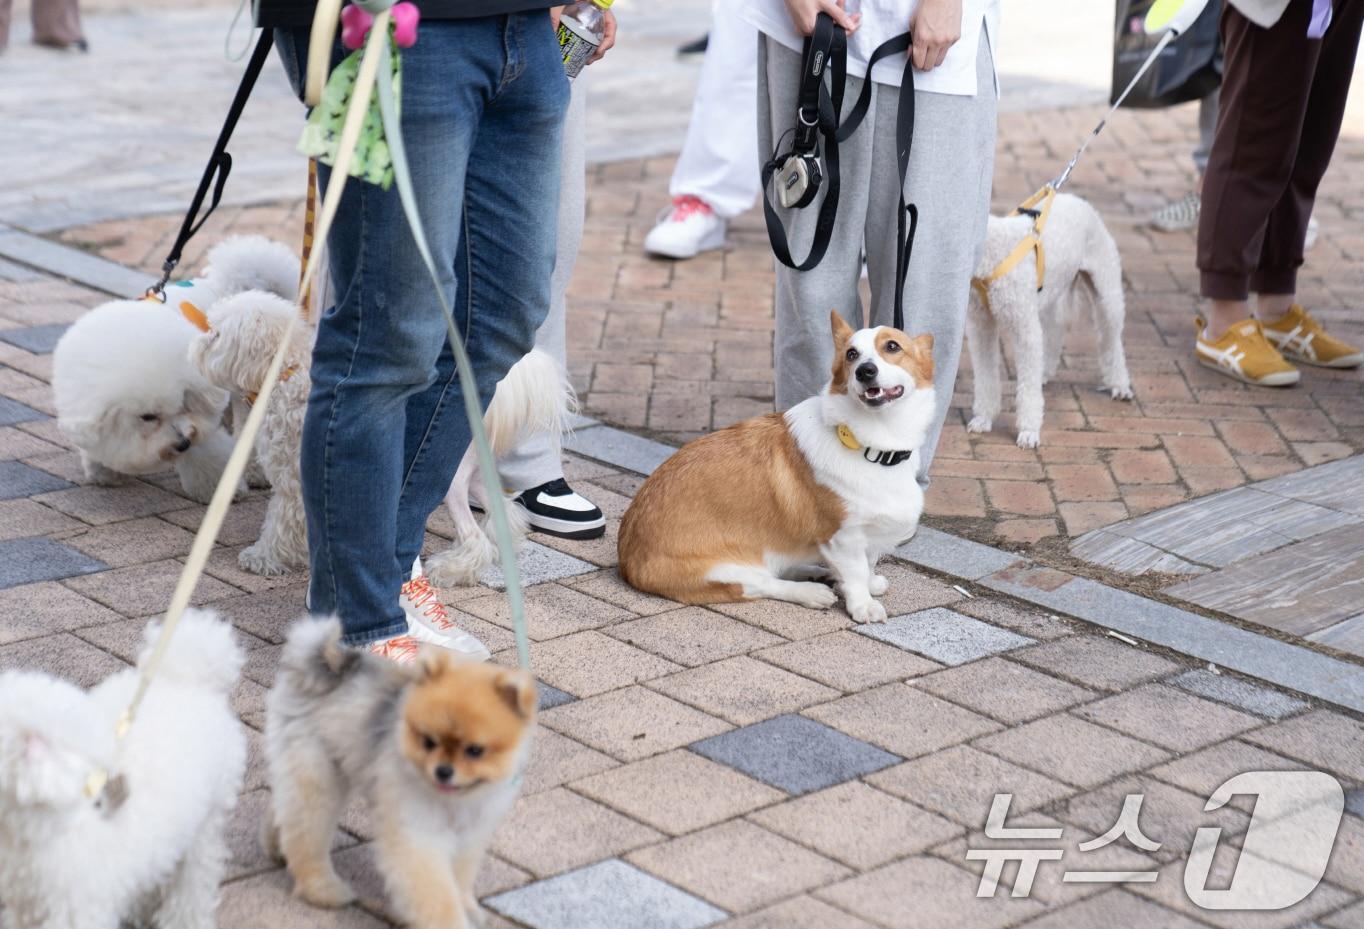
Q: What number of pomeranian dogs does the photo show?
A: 1